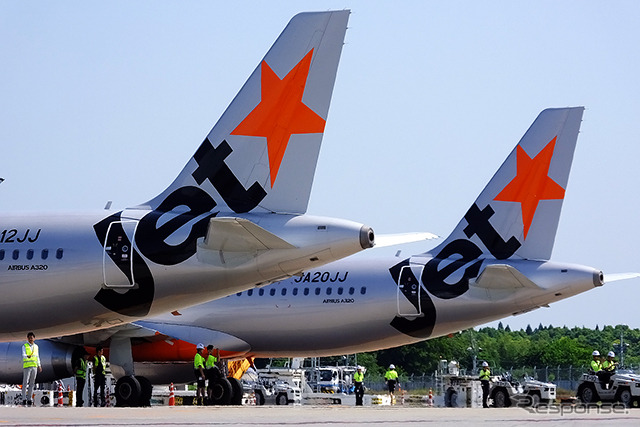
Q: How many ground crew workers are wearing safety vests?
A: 10